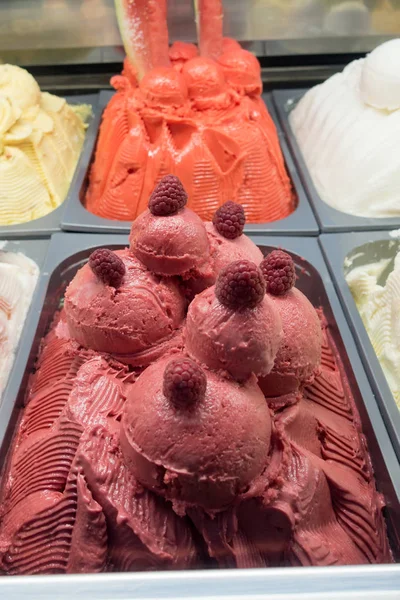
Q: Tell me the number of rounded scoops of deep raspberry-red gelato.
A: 6